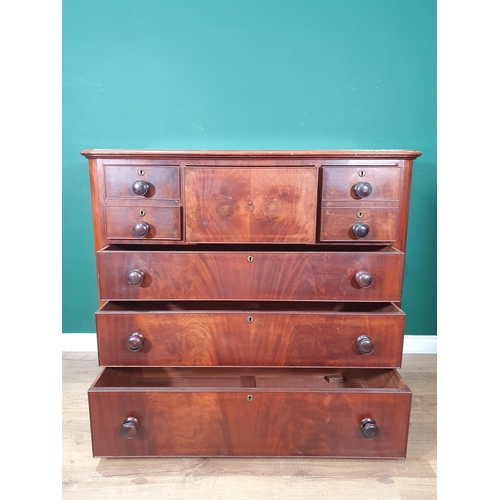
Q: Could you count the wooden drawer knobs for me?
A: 10